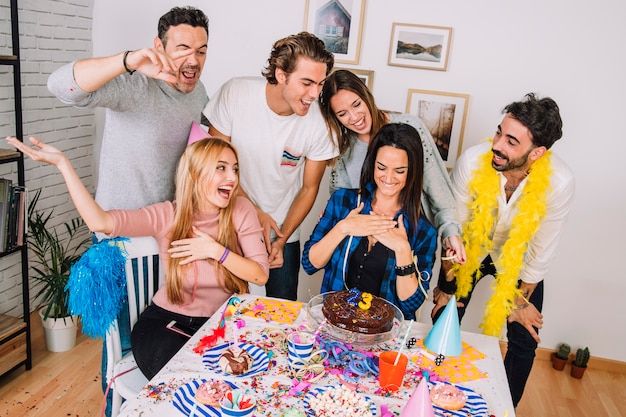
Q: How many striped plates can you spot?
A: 4